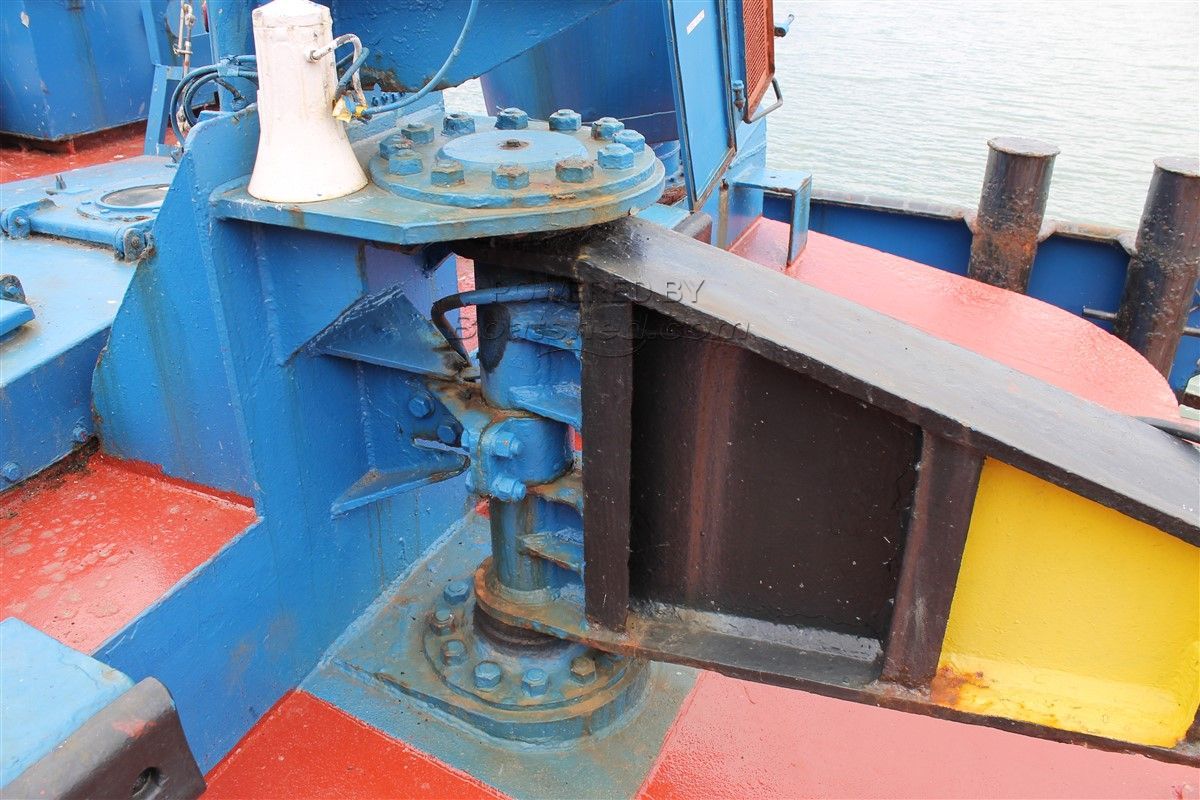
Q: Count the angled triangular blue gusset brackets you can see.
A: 2